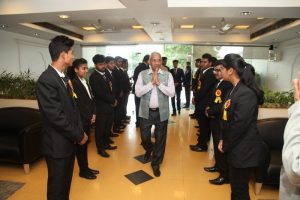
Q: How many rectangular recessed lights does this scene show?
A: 4